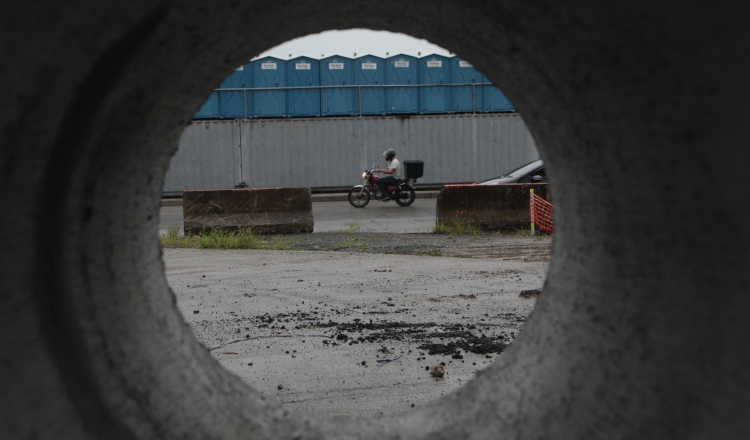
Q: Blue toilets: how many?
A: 10